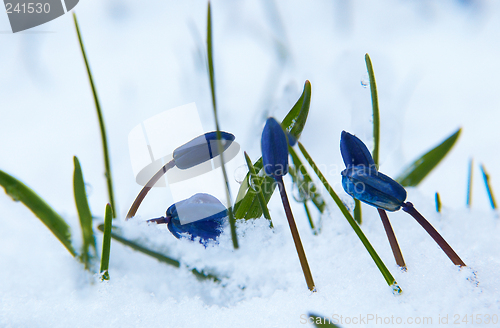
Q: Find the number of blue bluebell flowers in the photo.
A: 5